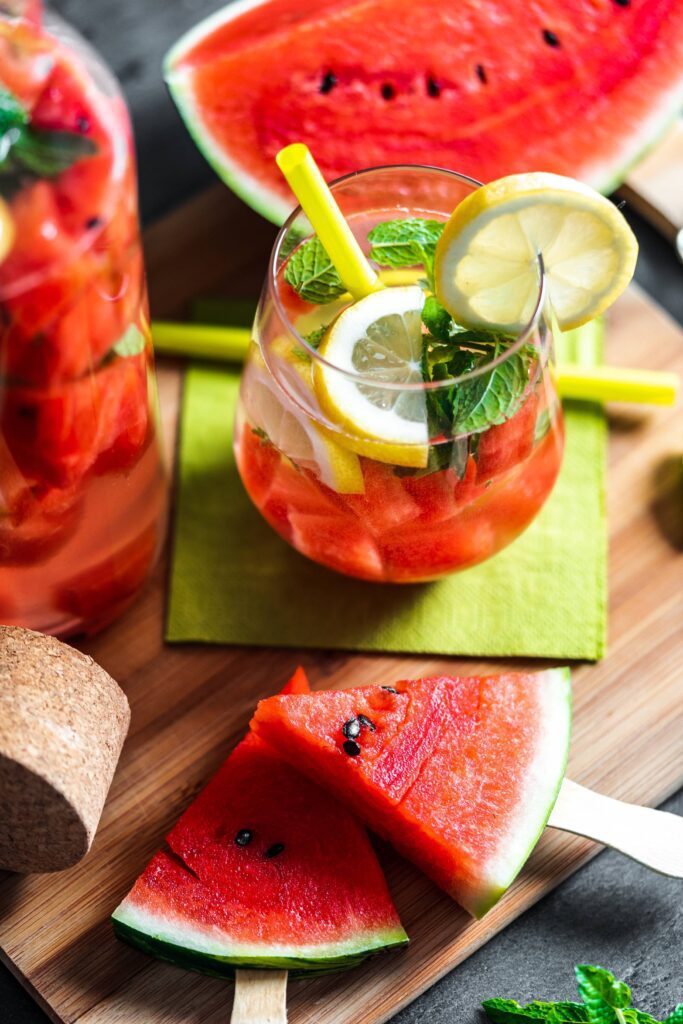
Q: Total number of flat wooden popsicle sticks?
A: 2